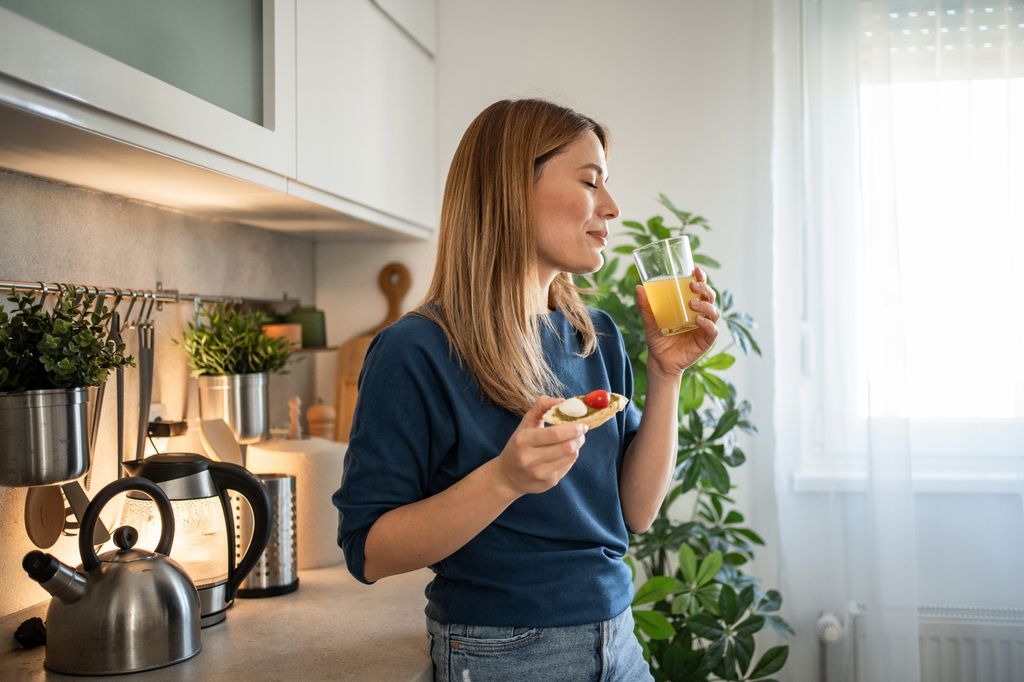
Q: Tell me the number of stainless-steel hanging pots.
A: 2